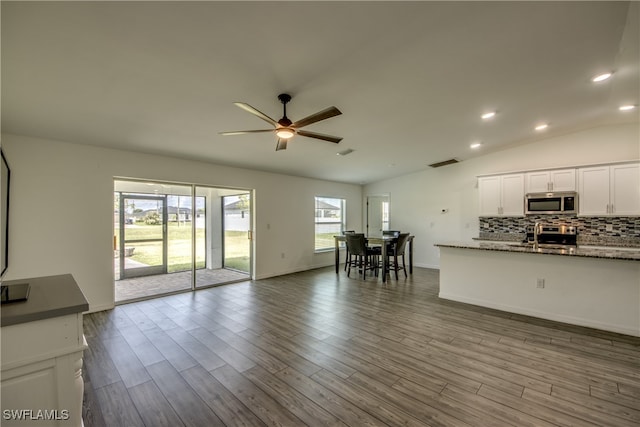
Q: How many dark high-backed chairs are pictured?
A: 4